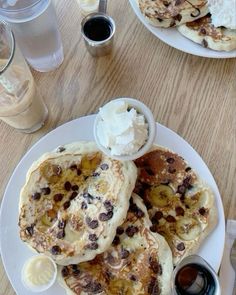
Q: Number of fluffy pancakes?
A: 5